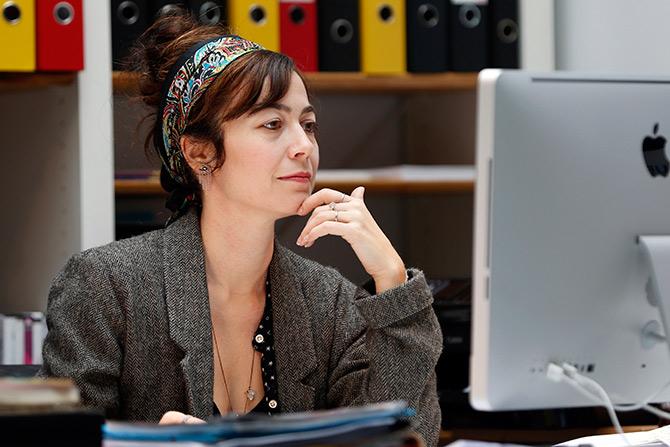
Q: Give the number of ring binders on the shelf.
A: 12